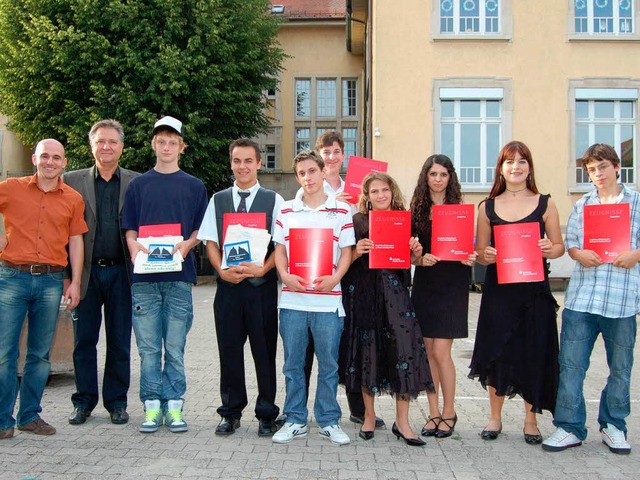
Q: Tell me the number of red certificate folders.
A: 8